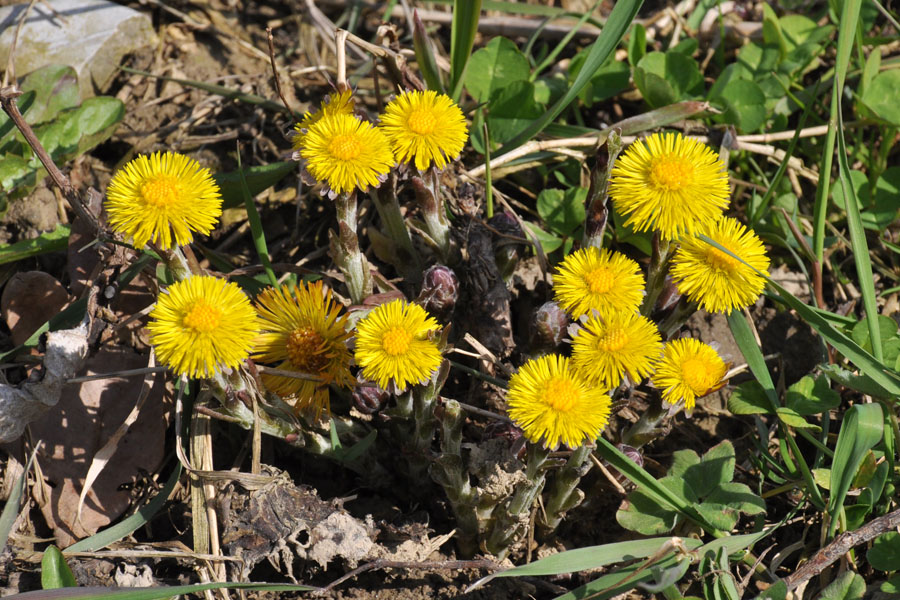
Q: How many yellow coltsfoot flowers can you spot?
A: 13